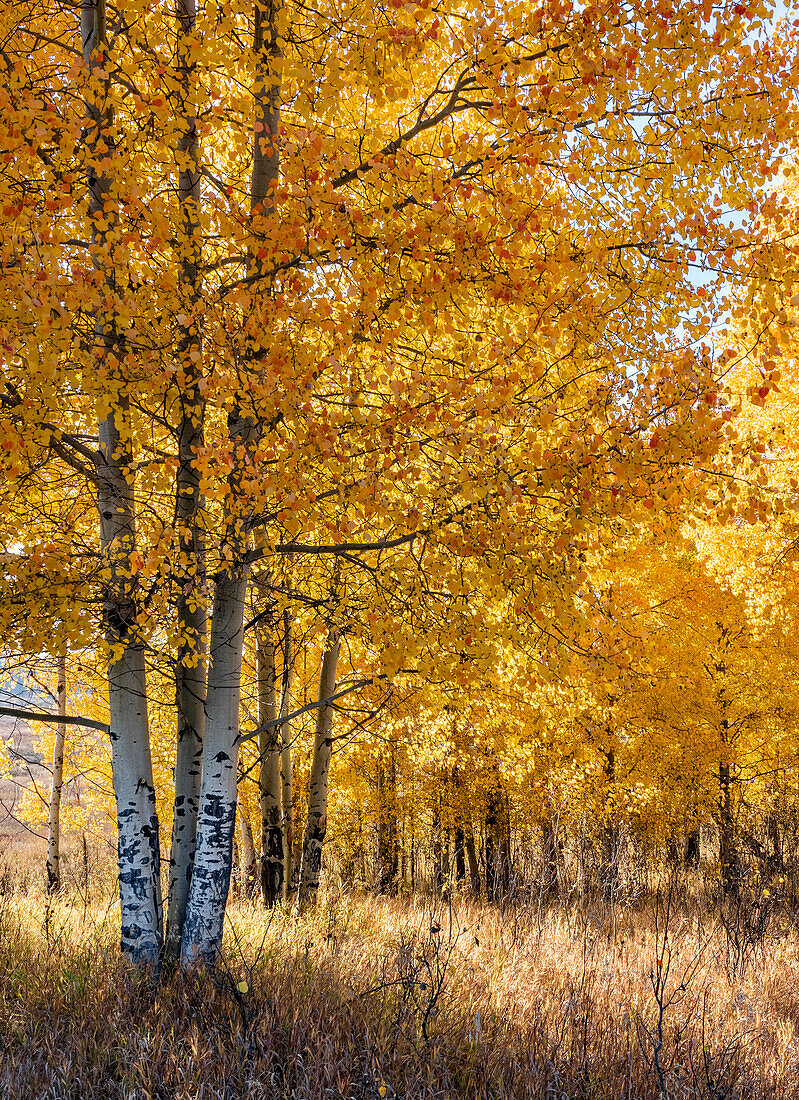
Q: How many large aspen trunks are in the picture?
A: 3